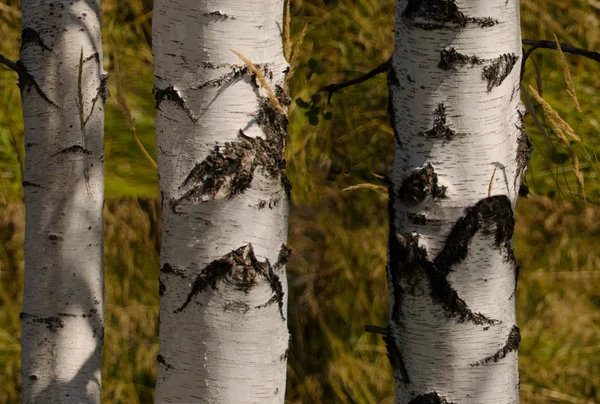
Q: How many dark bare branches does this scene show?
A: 3